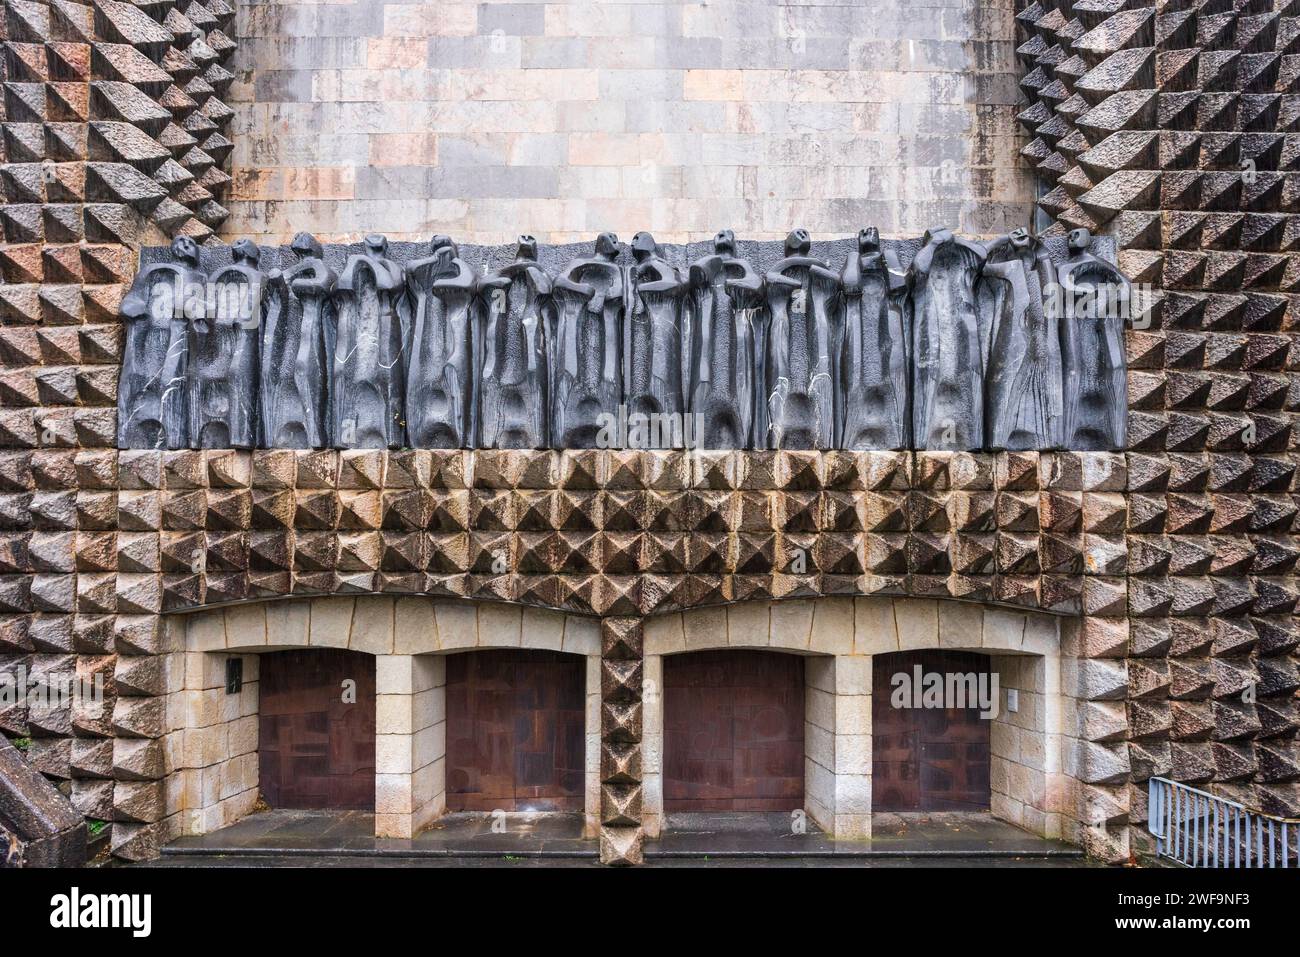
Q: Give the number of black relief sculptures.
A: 14